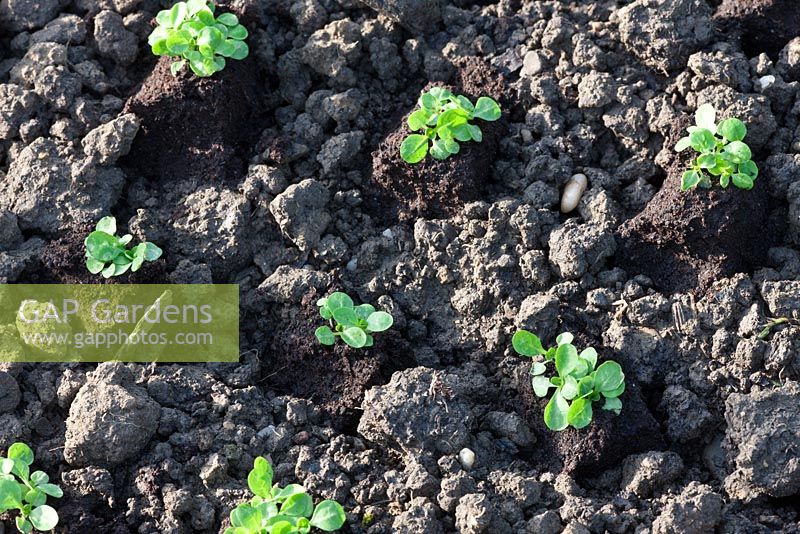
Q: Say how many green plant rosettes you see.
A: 8